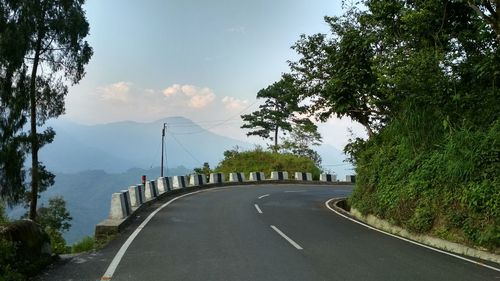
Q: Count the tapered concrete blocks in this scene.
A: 13